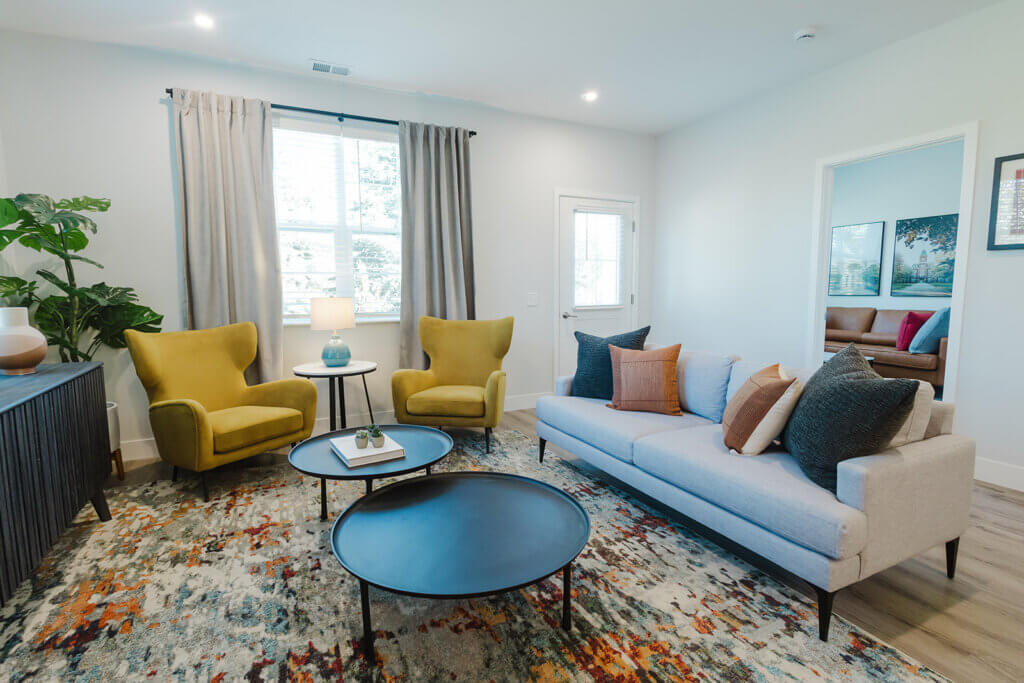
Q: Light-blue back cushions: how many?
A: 2